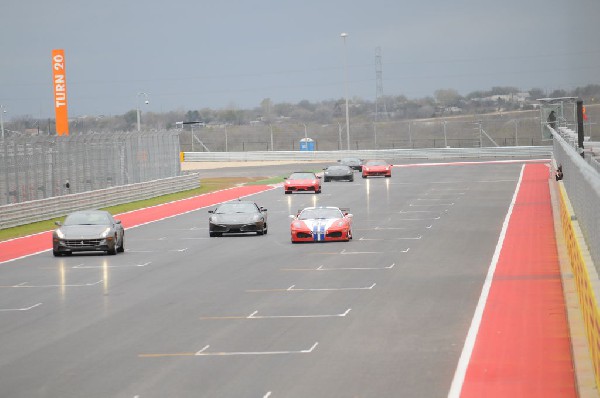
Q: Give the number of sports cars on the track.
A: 7